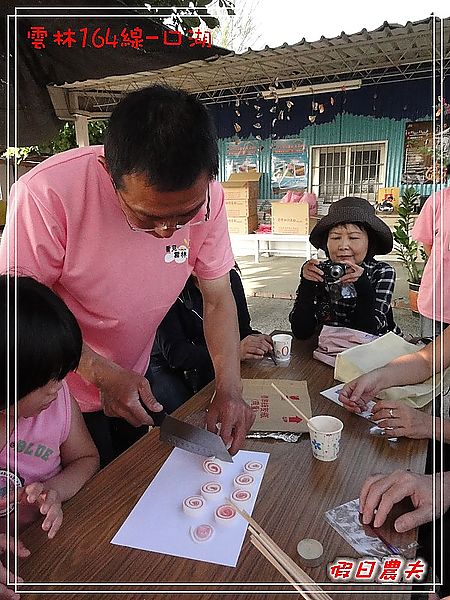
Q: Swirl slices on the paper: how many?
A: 8